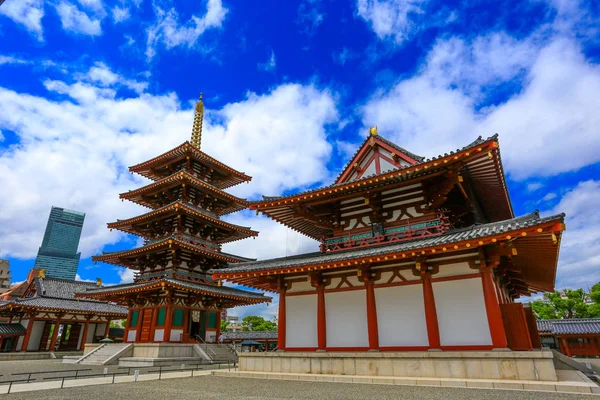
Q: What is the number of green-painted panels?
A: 4